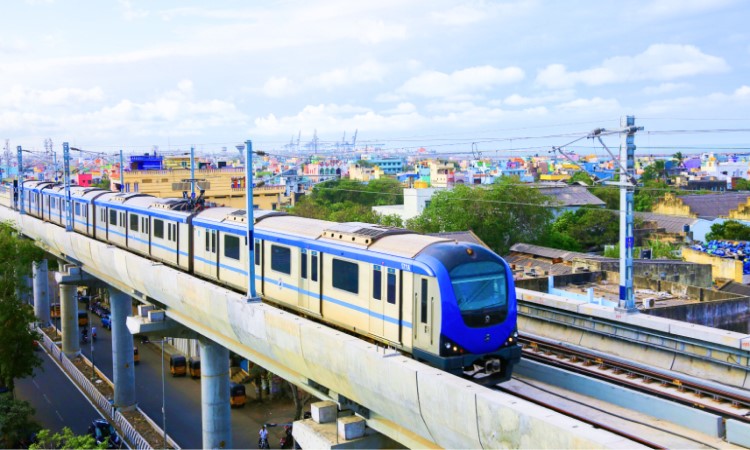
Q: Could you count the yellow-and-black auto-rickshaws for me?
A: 6